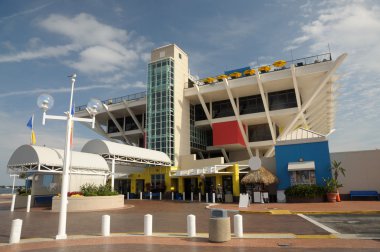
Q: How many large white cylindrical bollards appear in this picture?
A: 5